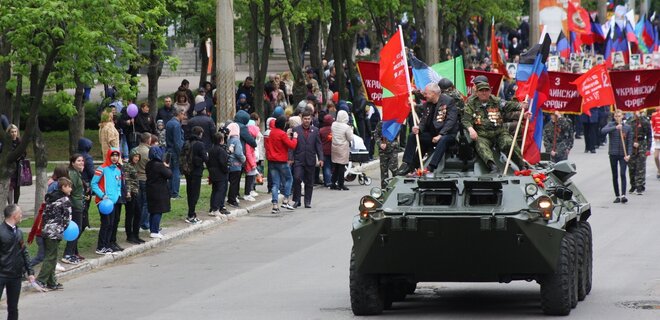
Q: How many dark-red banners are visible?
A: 4